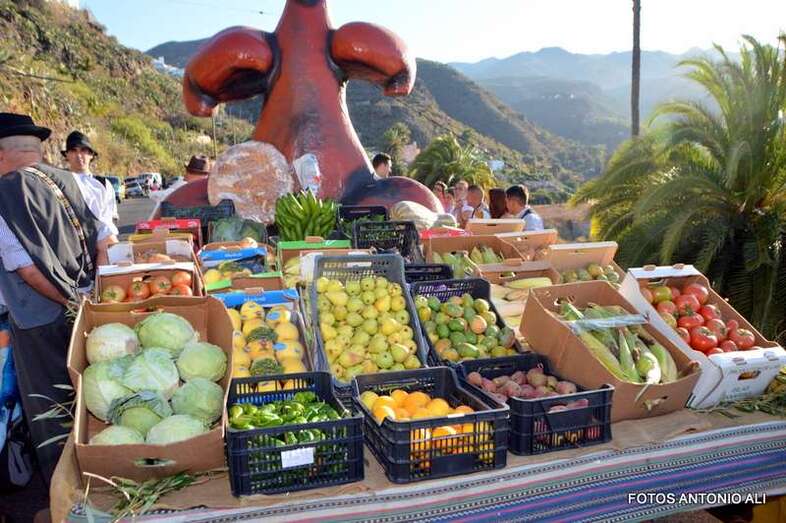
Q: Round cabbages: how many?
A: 9